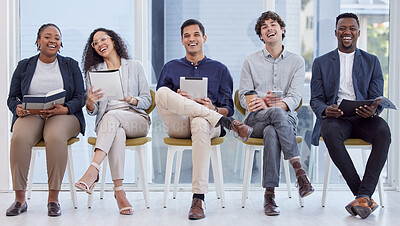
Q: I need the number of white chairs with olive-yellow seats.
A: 5